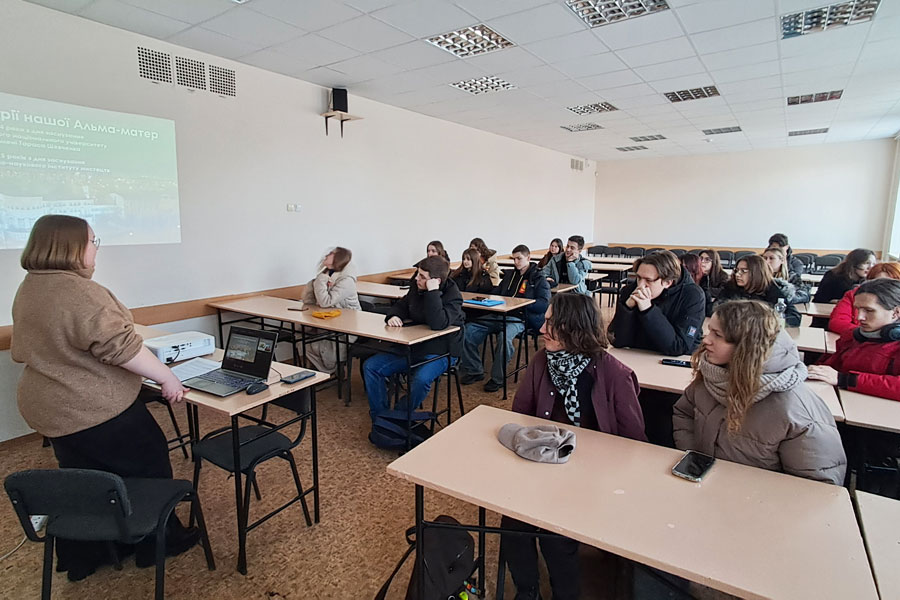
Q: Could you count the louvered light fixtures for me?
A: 12